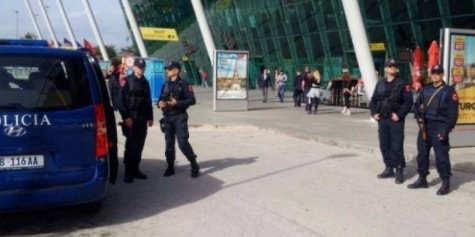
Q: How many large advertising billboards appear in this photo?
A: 2